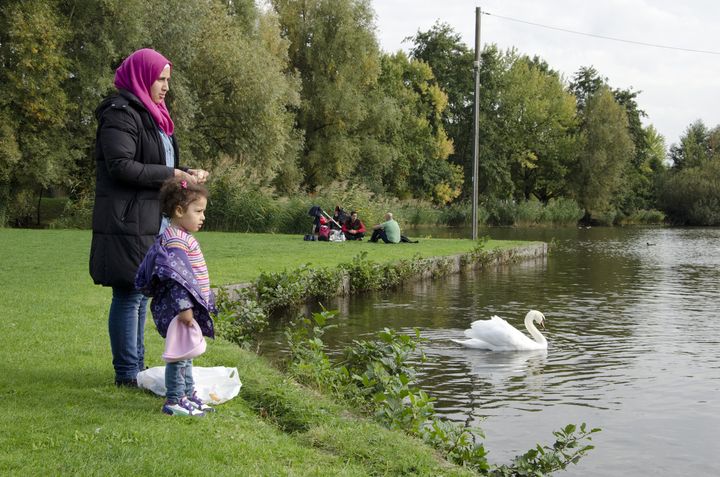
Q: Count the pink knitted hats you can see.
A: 1